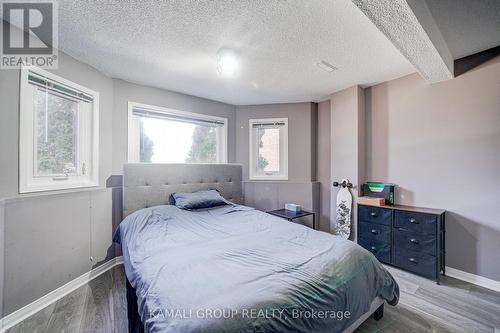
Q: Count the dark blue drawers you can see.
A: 6